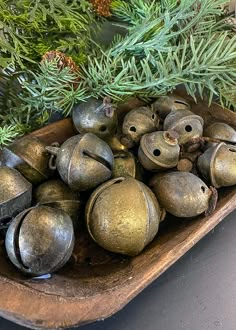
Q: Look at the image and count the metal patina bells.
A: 15